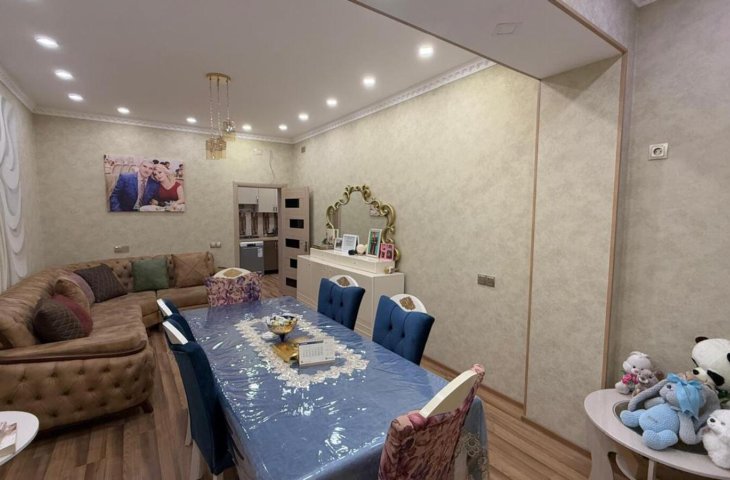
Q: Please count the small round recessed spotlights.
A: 11